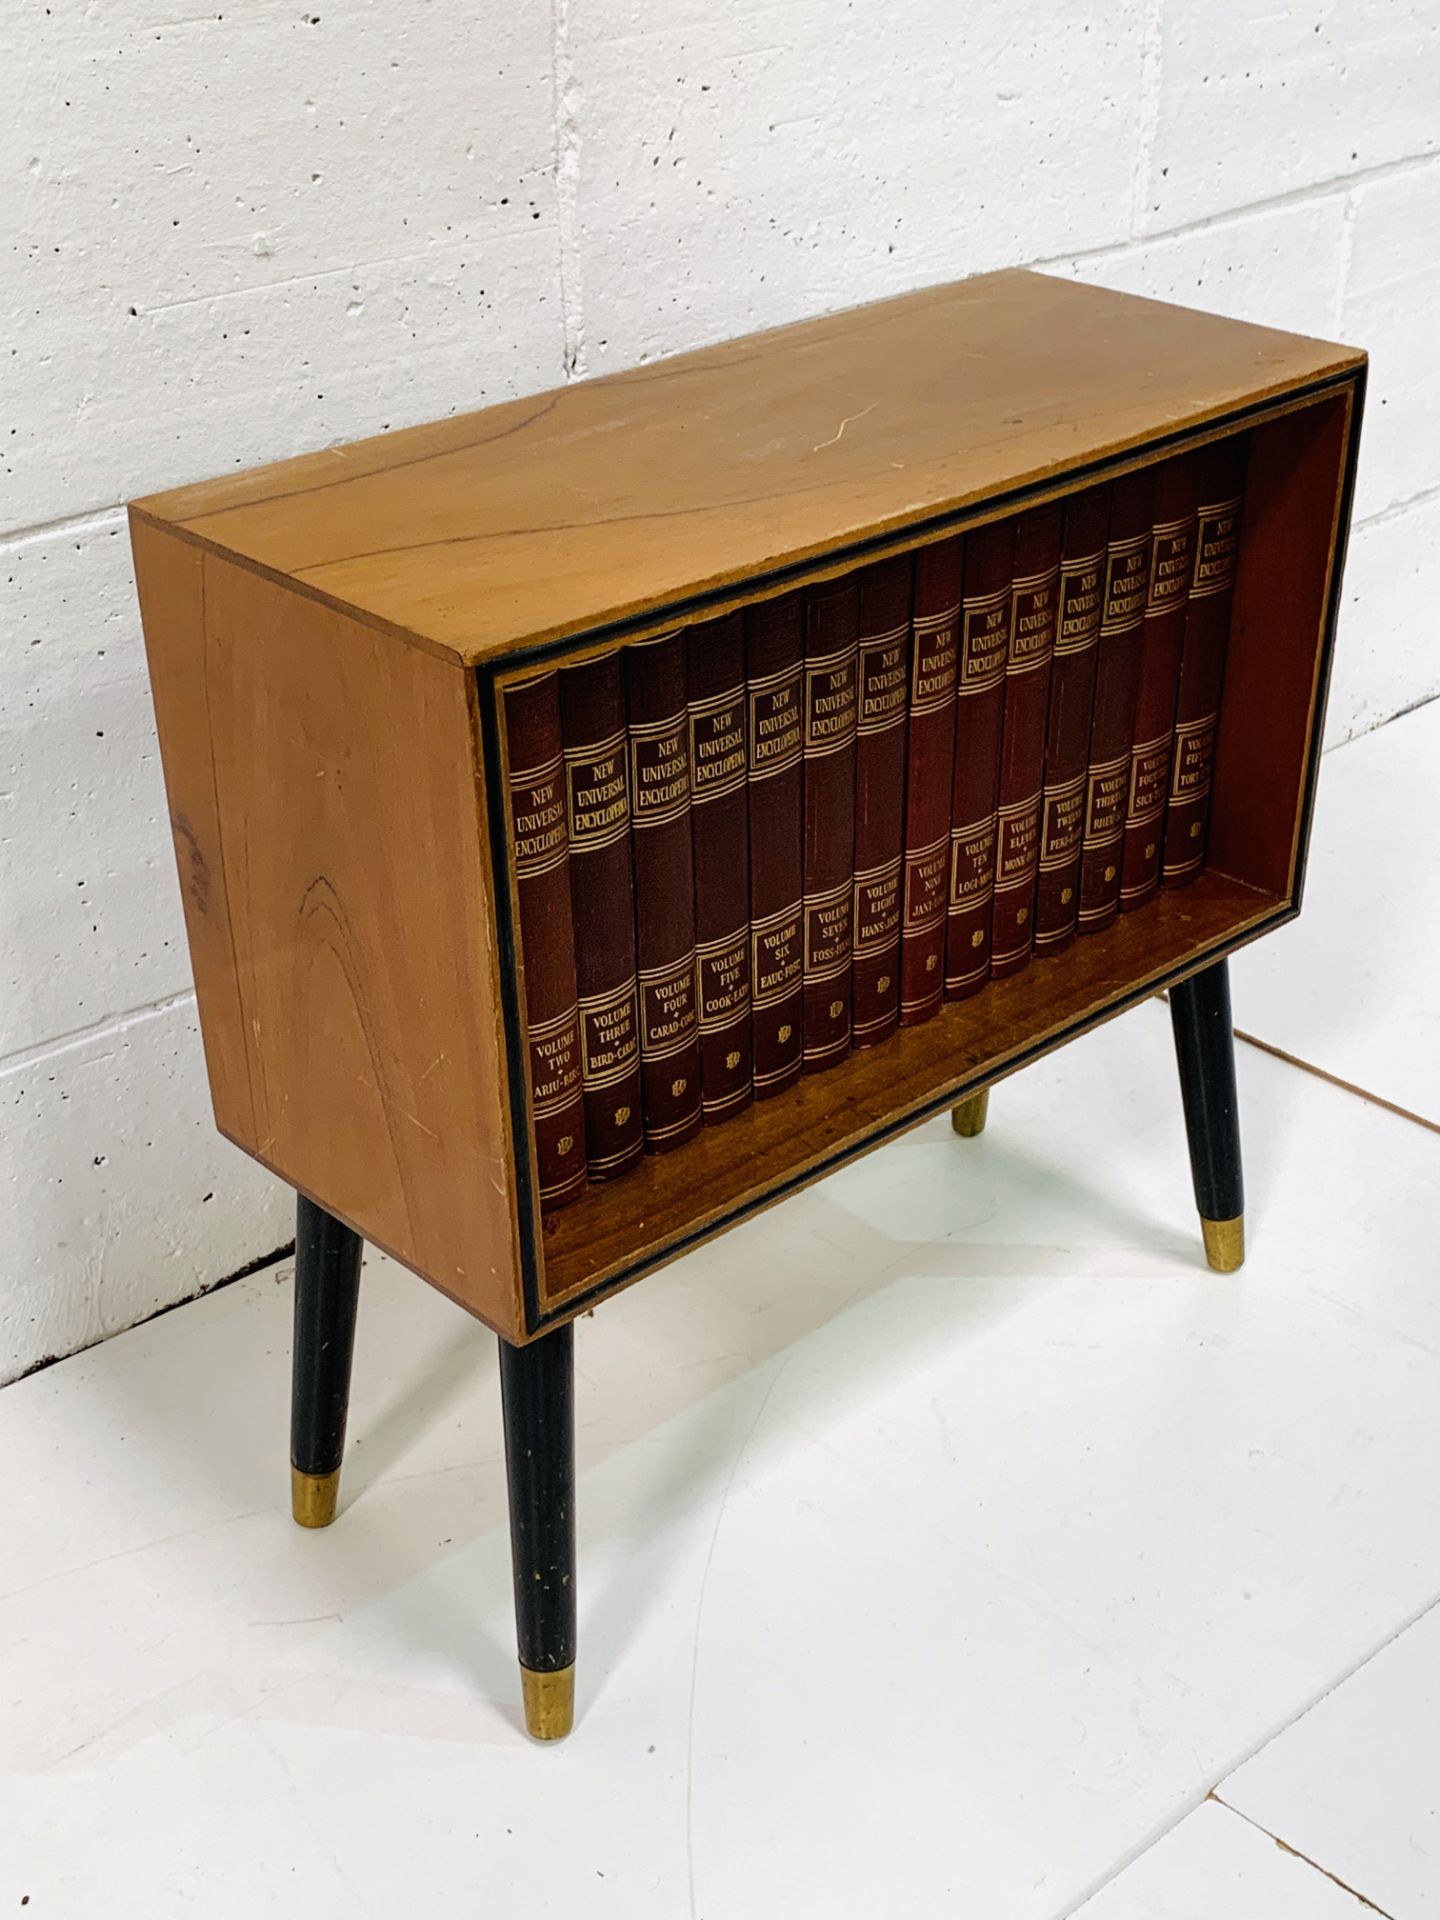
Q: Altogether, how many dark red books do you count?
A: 14